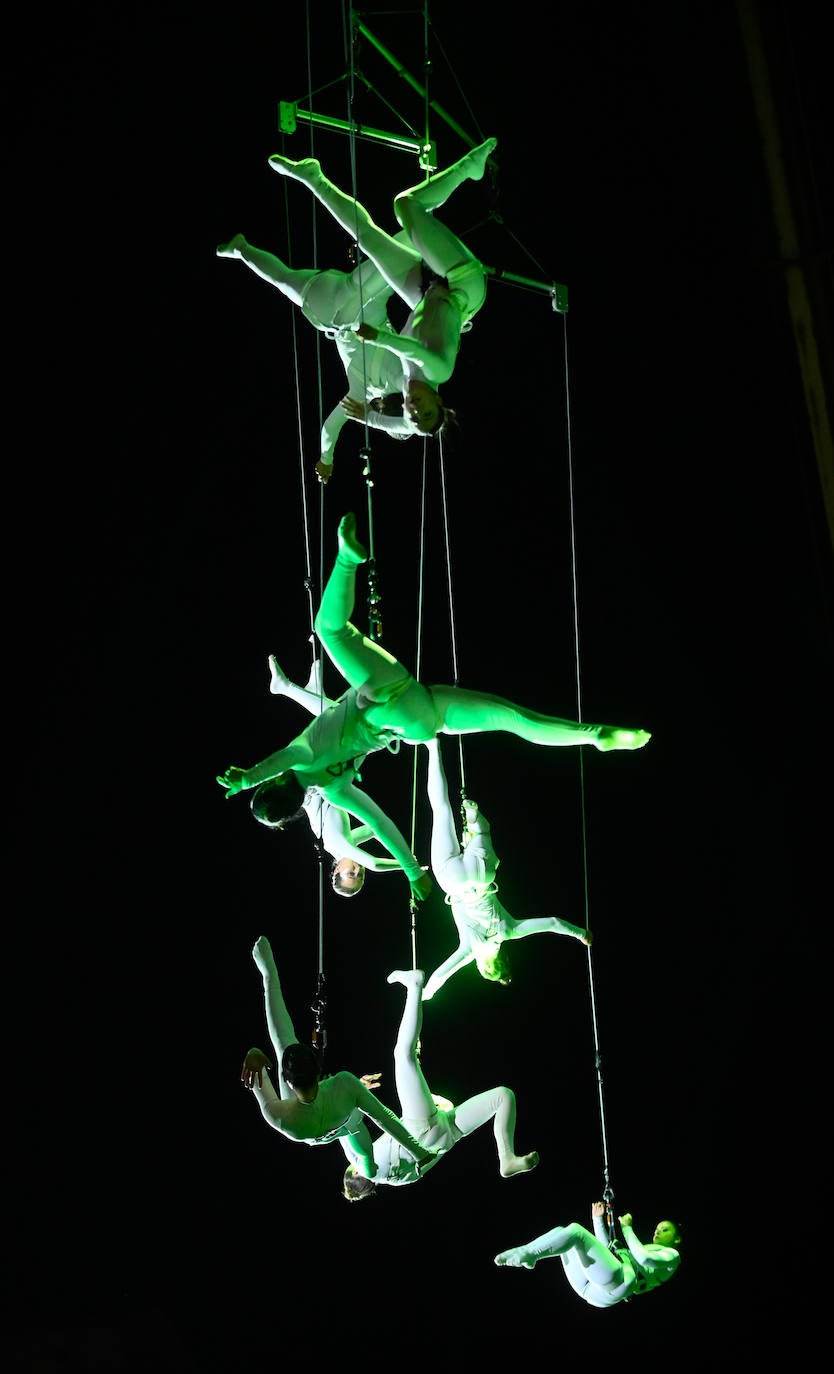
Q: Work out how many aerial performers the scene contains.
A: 8